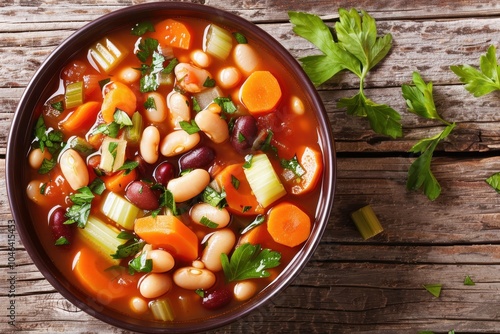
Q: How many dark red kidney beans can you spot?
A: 6